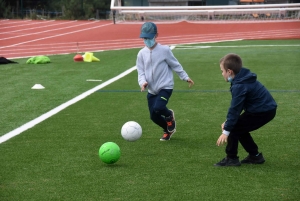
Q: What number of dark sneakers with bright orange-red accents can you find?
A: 2